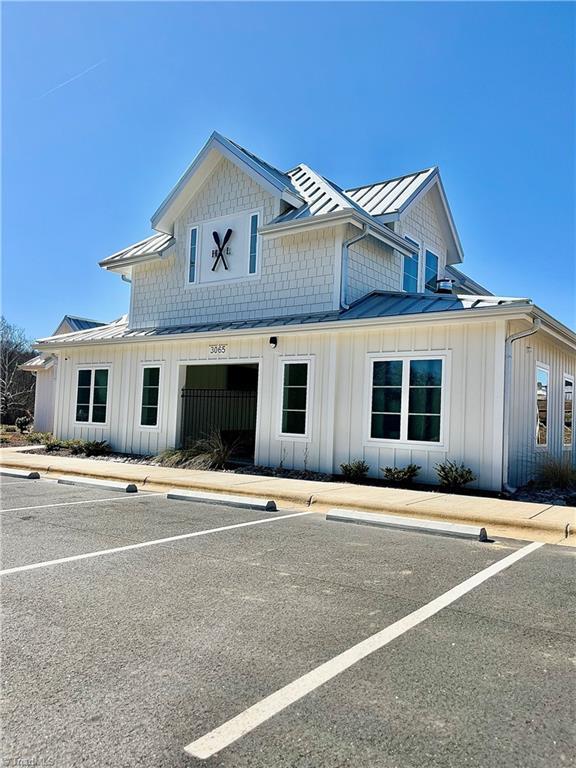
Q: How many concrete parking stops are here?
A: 4